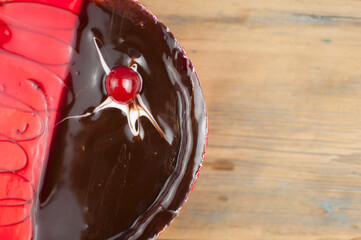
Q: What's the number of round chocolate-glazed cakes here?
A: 1